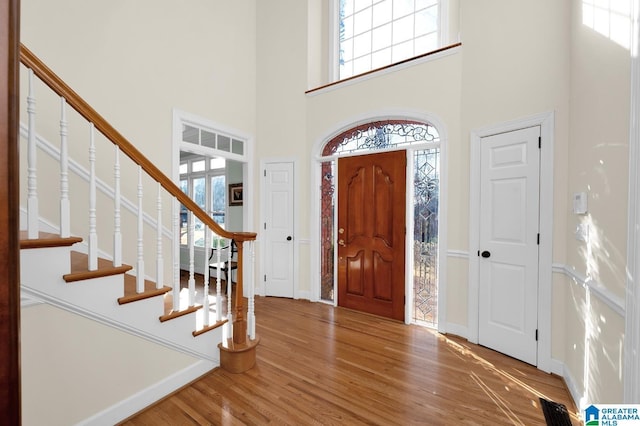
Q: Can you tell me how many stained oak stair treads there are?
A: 6